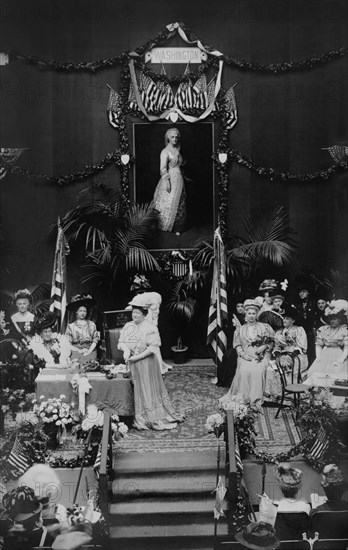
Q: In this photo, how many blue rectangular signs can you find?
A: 0